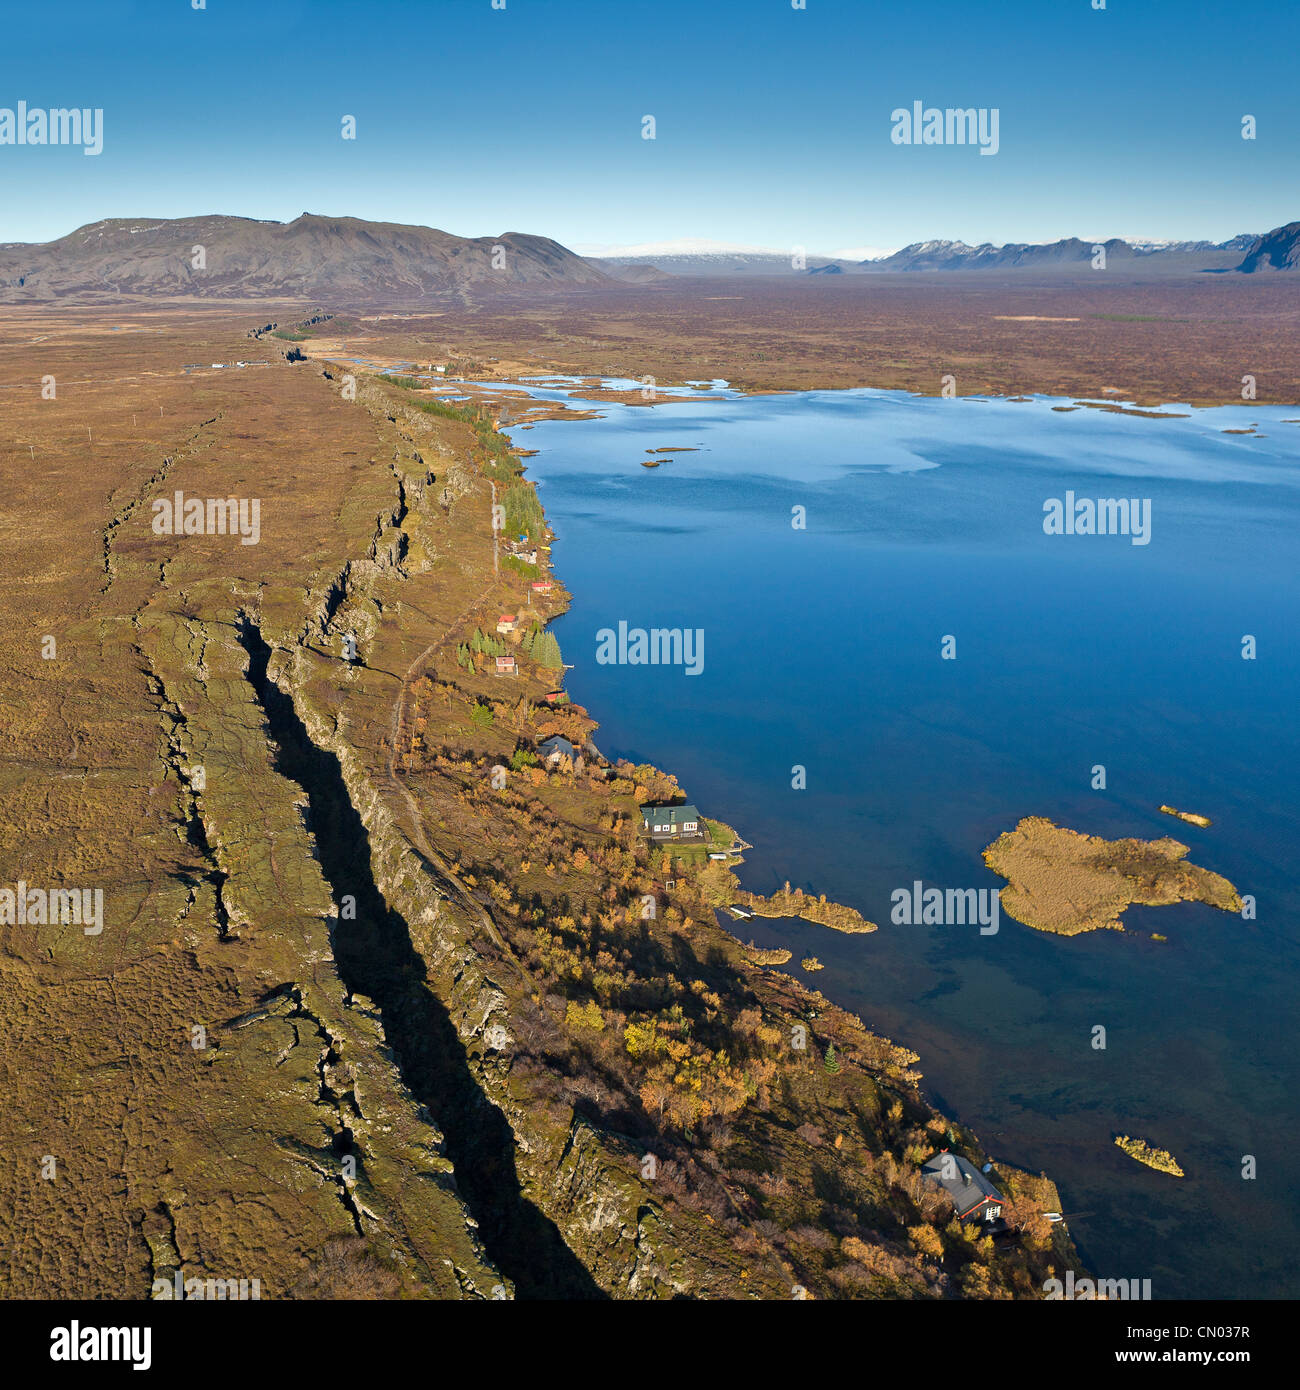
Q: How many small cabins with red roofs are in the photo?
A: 4